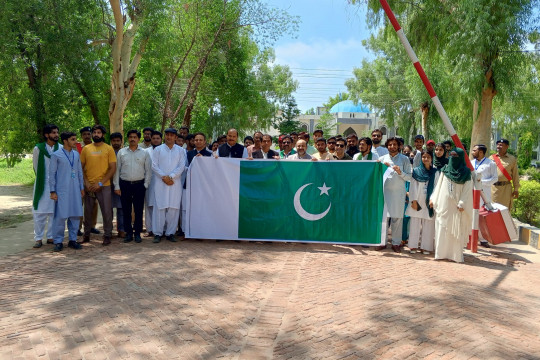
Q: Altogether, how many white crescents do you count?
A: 1